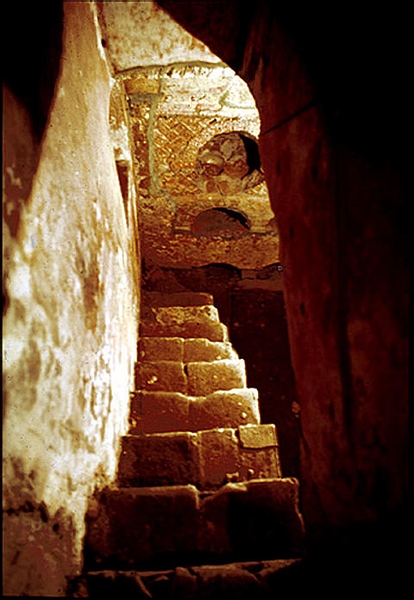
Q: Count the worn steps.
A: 9